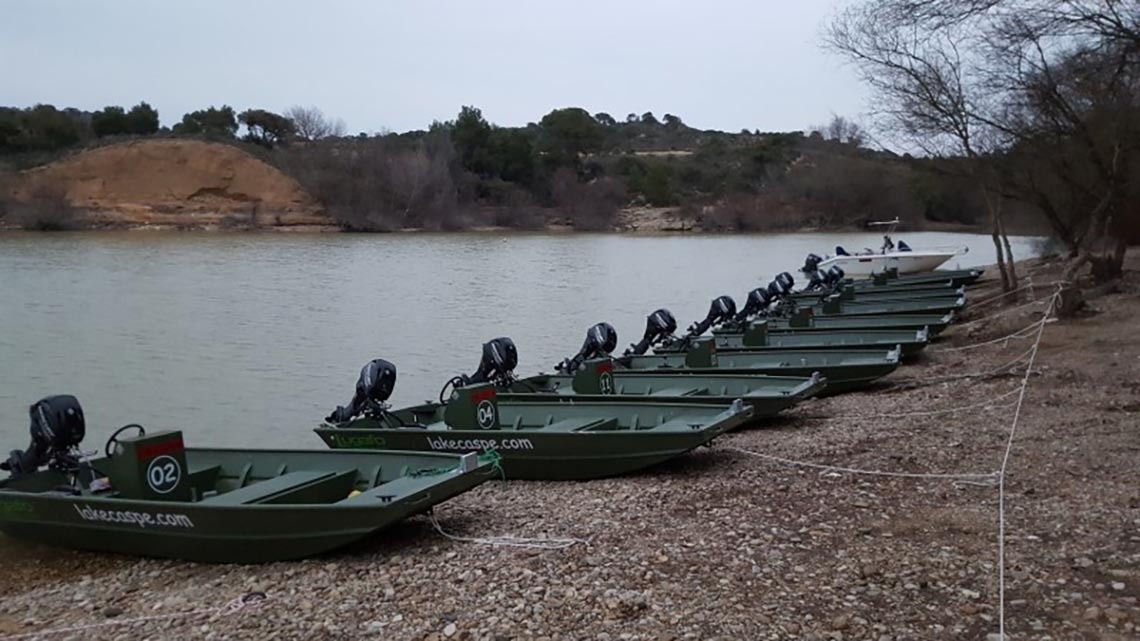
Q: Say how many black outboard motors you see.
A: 12